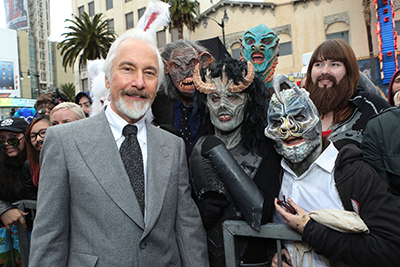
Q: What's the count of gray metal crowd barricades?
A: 2